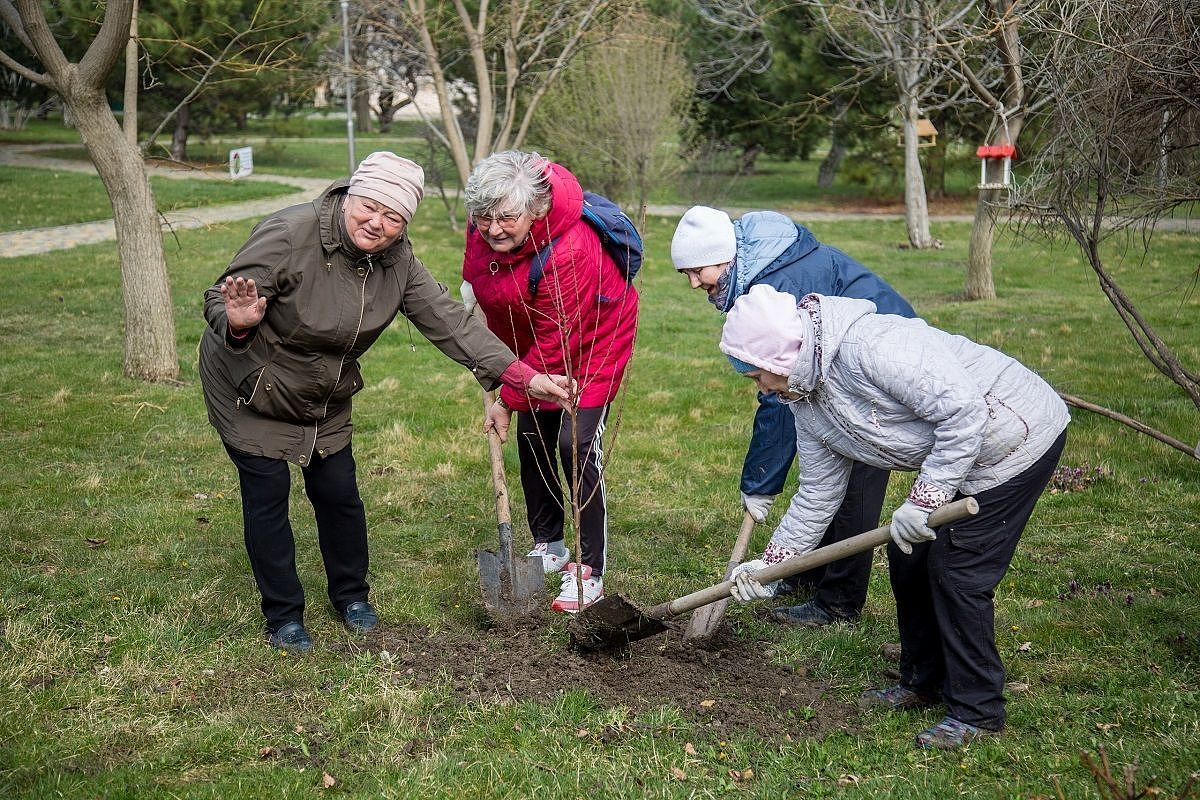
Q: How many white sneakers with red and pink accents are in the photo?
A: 2